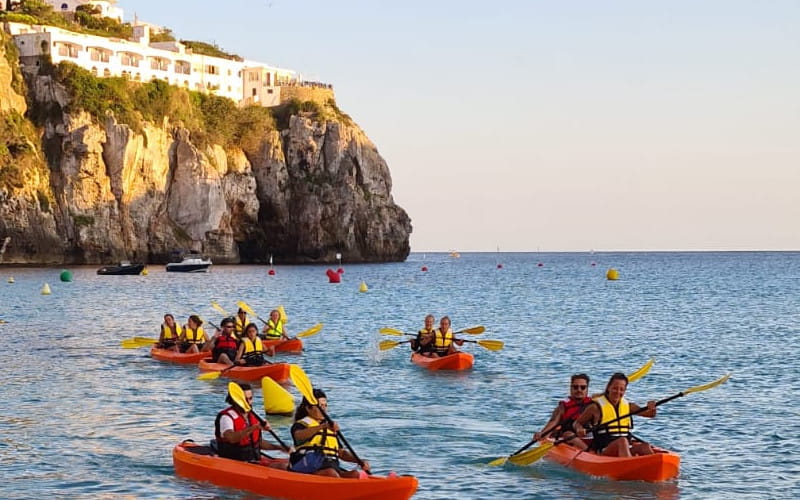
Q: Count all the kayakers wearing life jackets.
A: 12